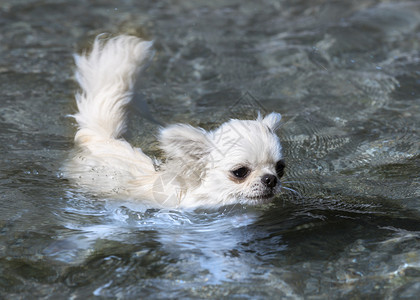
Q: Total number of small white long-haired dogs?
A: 1